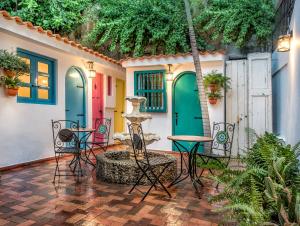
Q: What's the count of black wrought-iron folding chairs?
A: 4